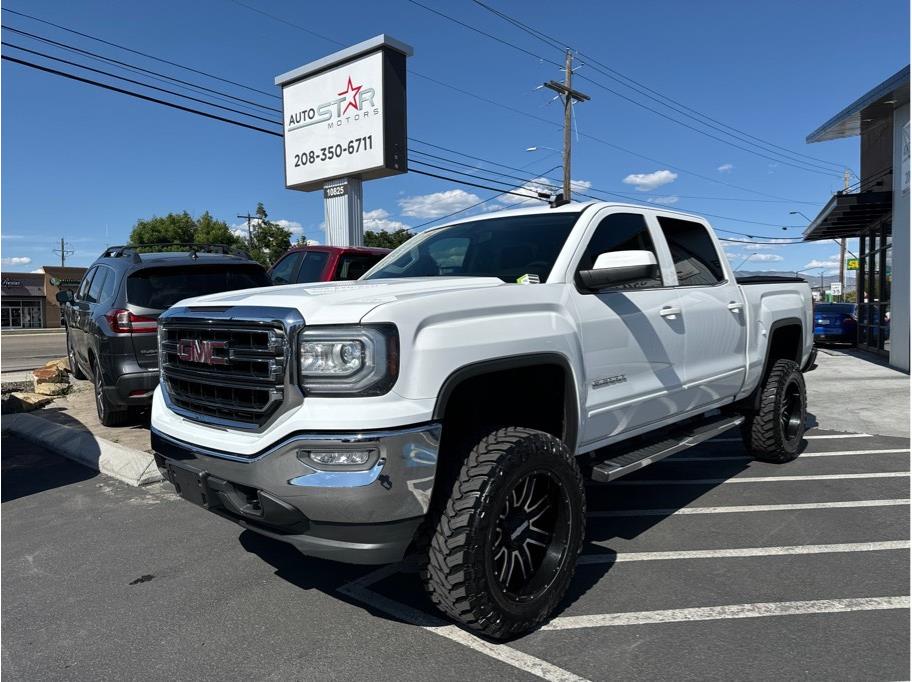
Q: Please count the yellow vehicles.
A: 0